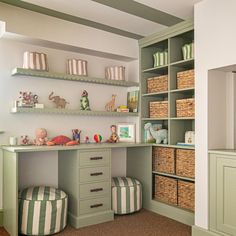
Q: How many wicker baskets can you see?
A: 8